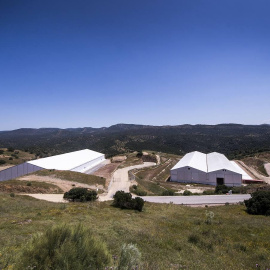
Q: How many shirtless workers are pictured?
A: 0